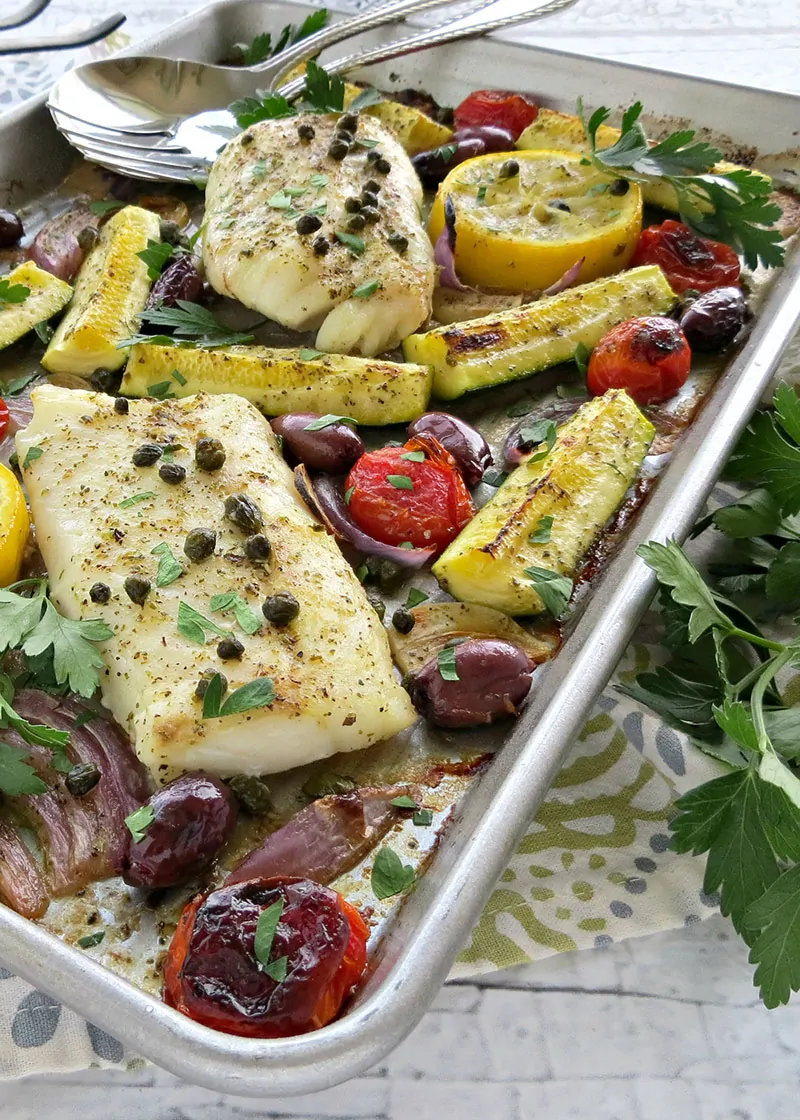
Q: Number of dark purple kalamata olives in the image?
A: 9